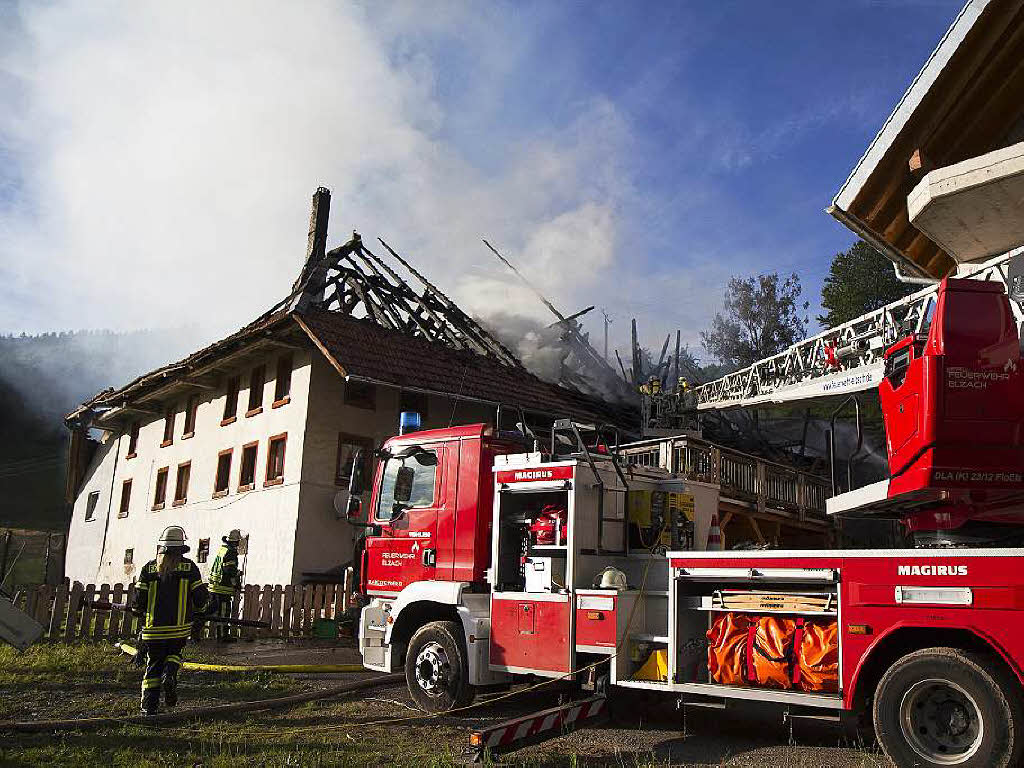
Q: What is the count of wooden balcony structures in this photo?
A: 1